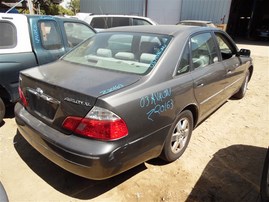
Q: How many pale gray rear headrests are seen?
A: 3